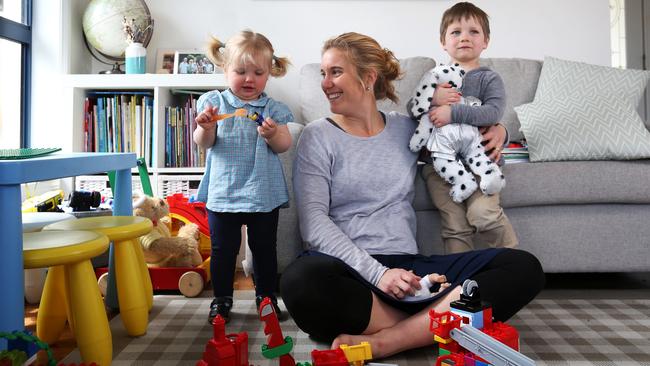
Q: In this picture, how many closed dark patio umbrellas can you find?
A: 0